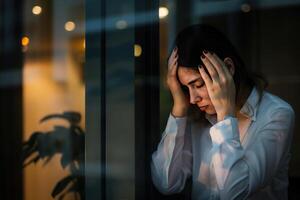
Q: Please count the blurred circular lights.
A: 7